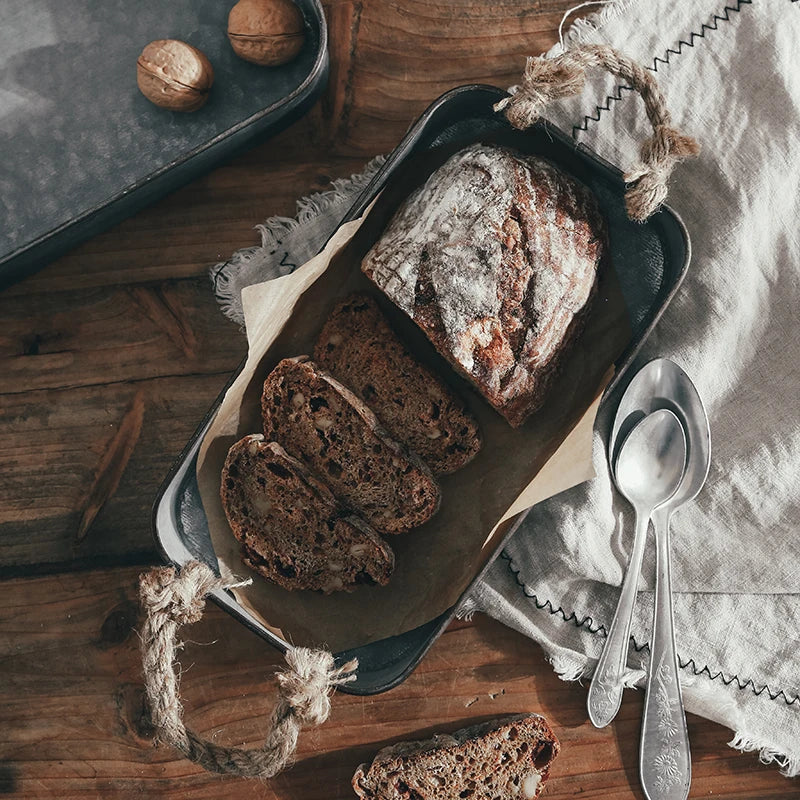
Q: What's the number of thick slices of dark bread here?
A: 4